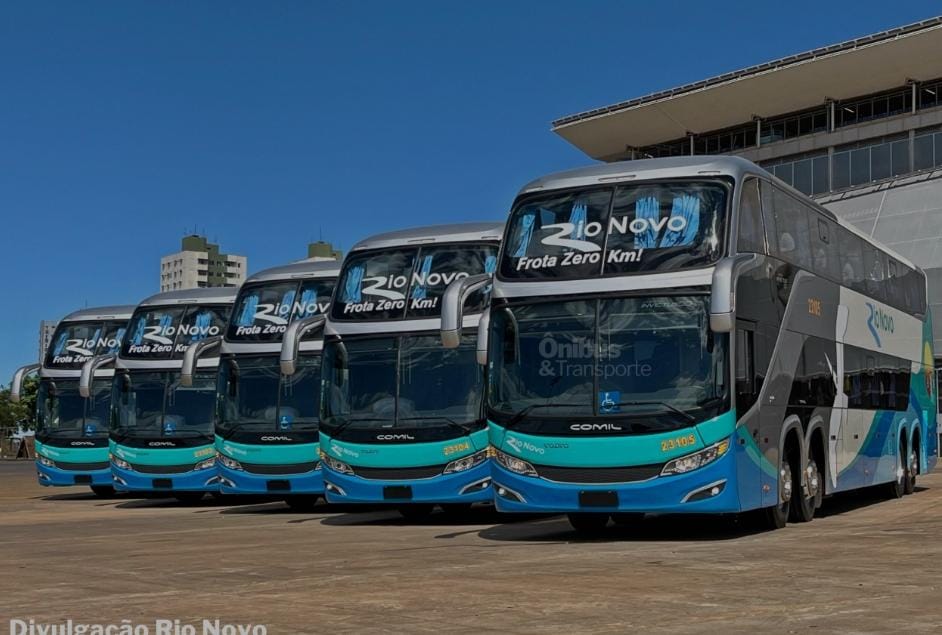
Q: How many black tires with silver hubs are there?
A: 4